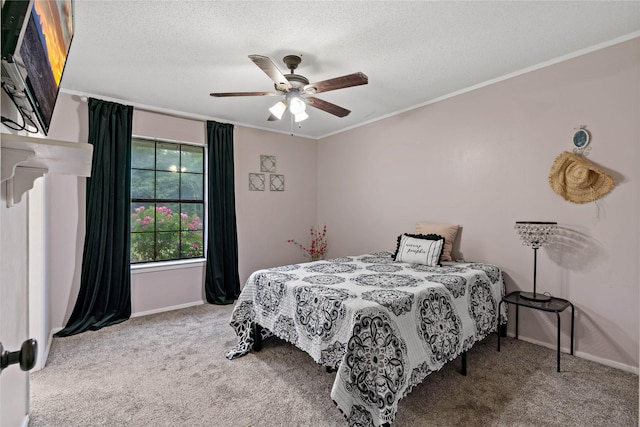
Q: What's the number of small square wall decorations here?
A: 3